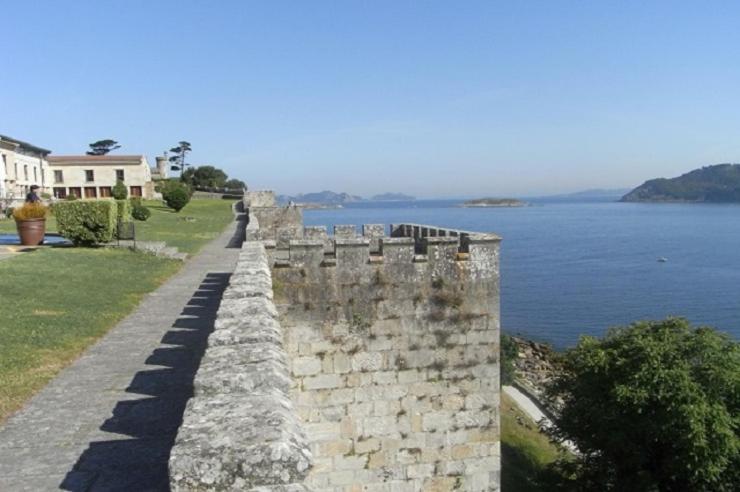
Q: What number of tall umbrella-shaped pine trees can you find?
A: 2